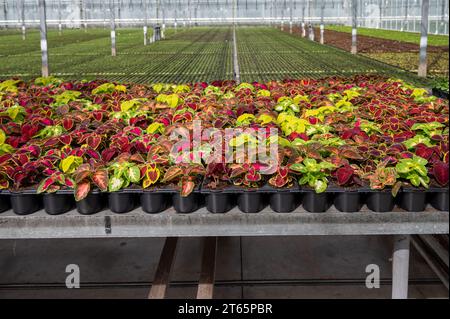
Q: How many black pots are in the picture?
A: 15